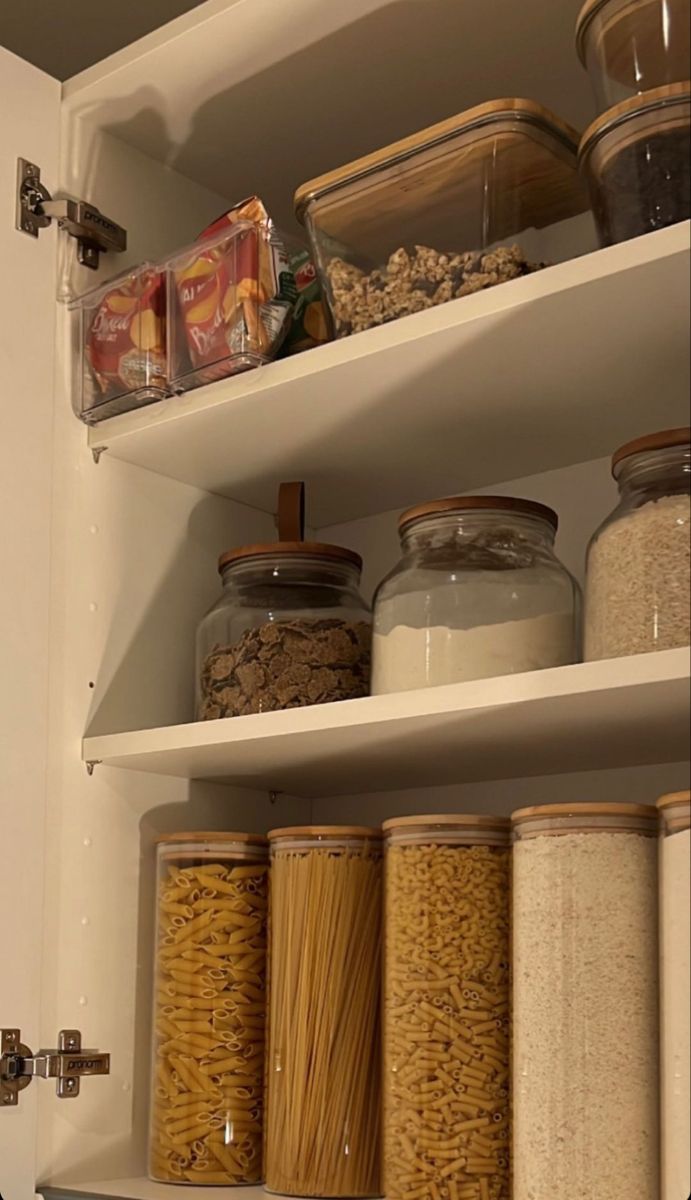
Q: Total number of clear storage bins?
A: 2